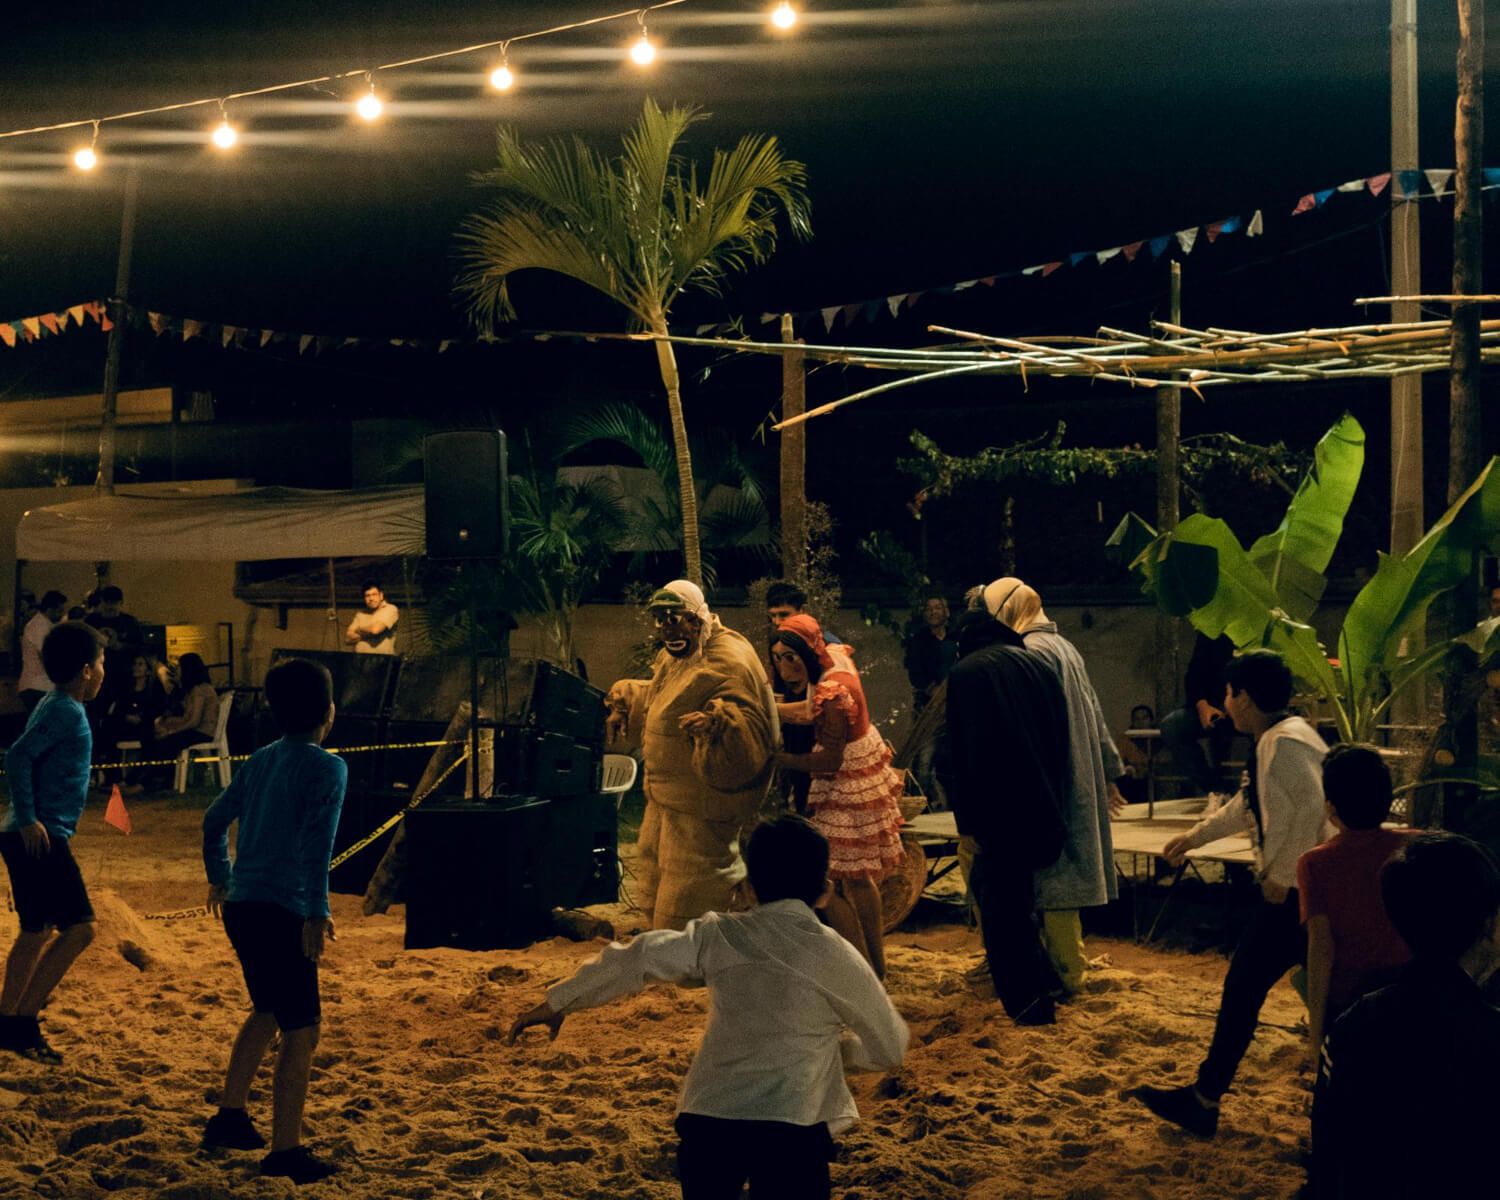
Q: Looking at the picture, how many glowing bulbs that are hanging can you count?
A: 6